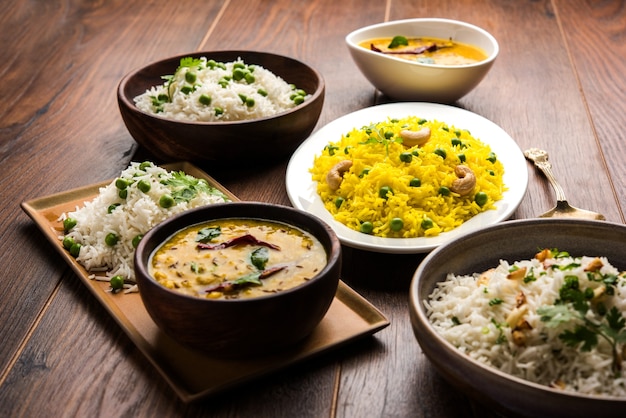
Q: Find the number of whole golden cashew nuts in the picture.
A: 3